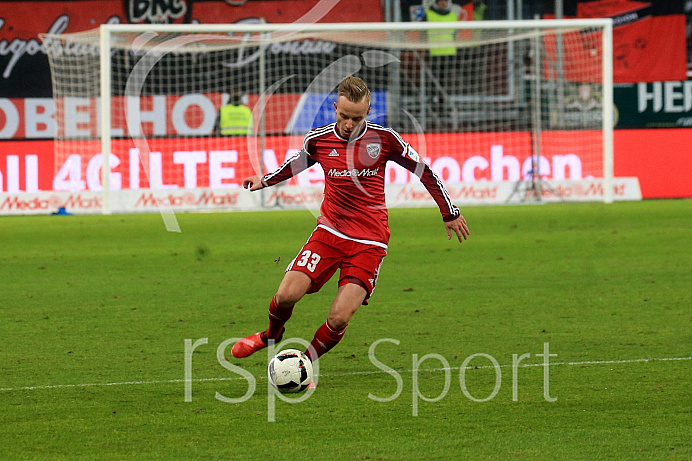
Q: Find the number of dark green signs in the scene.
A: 1